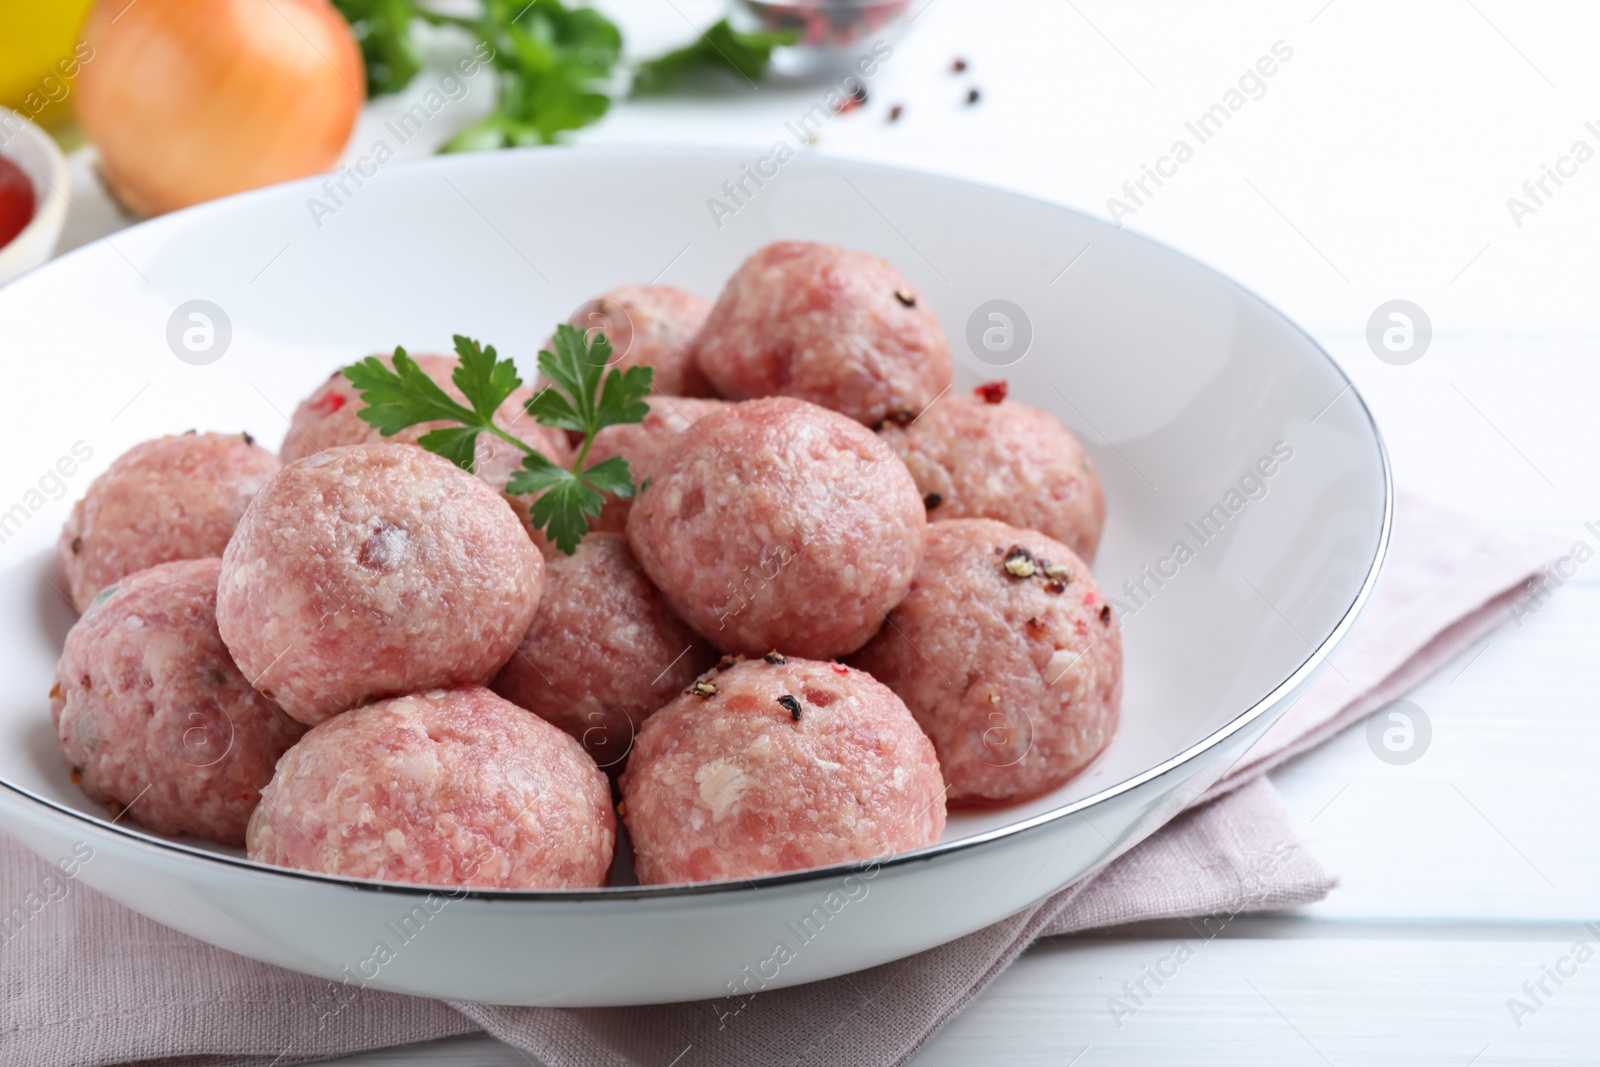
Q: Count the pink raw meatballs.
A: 13